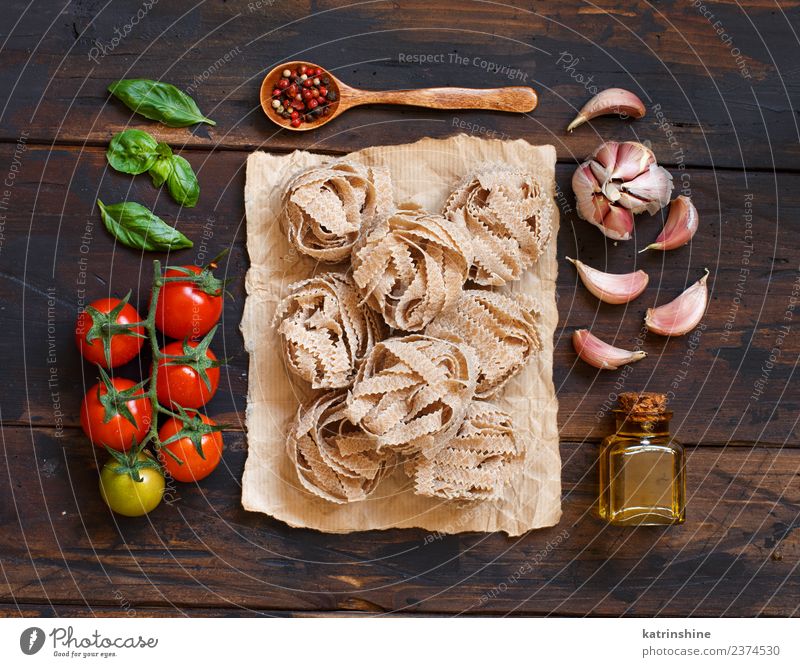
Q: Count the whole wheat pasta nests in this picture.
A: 8